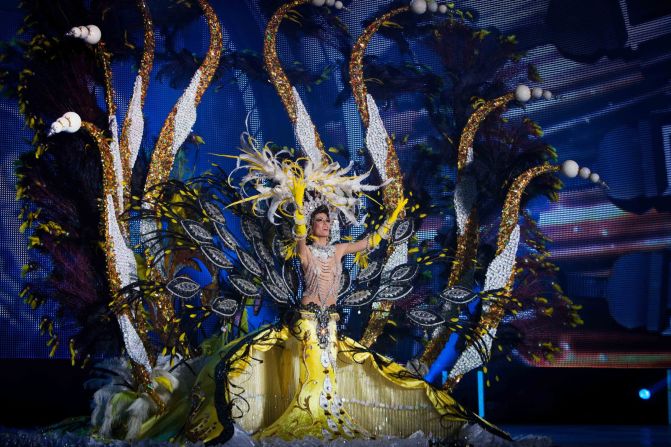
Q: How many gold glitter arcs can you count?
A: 8